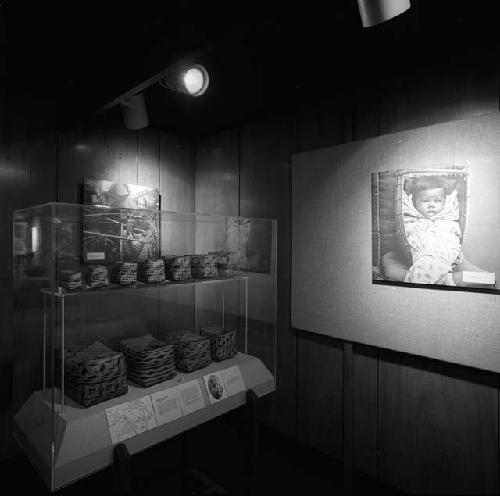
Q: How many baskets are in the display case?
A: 11